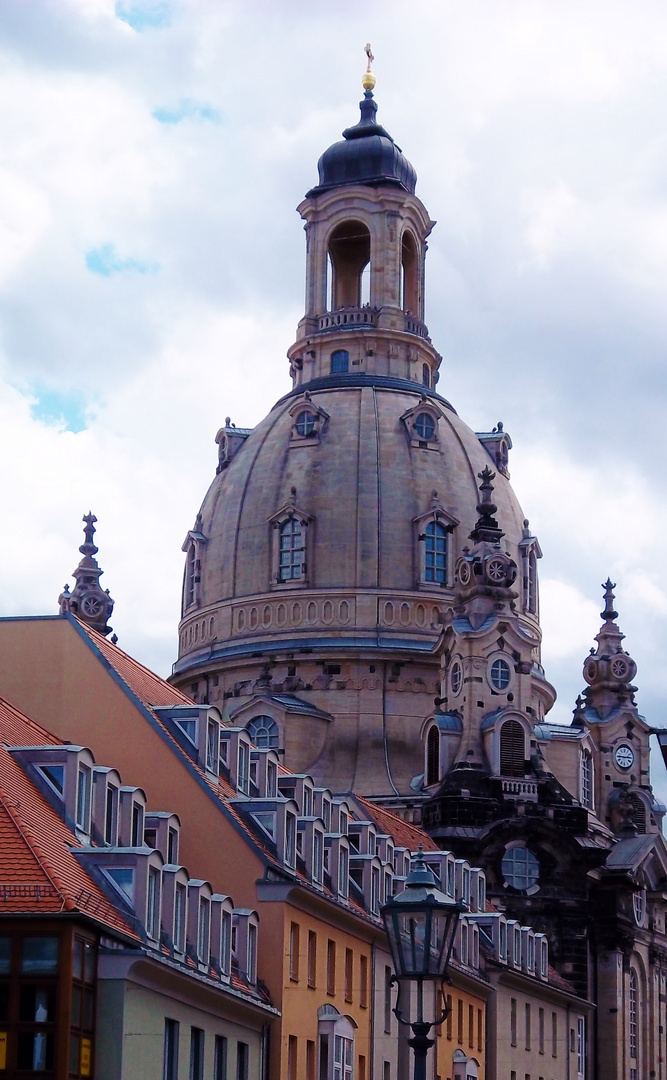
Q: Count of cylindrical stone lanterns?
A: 1